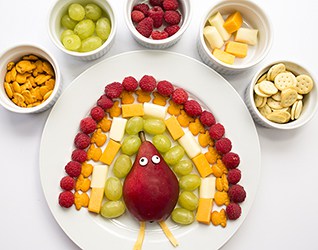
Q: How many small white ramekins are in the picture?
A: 5